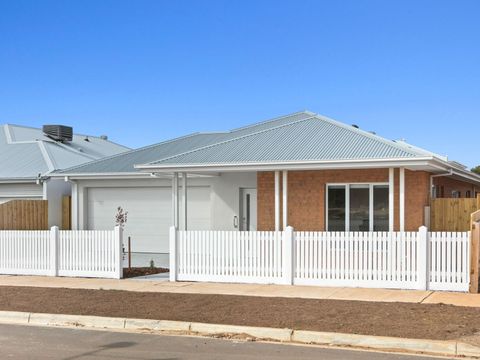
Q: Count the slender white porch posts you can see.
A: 6